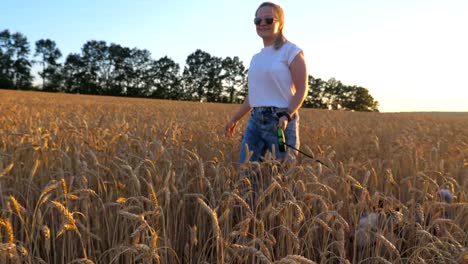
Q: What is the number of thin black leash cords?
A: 1